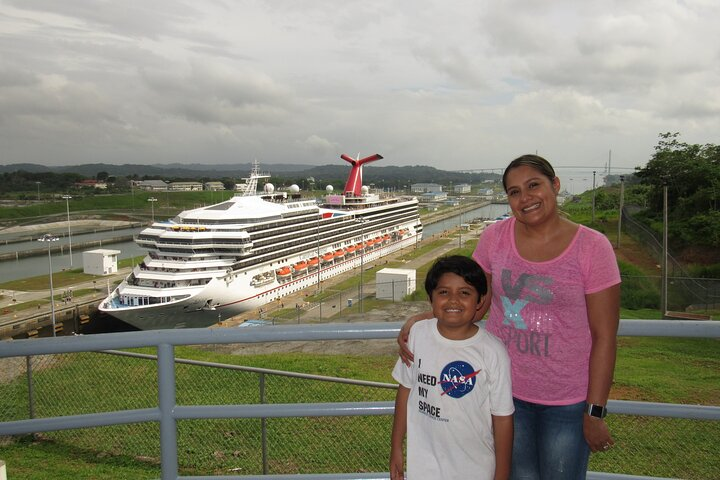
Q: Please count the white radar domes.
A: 4